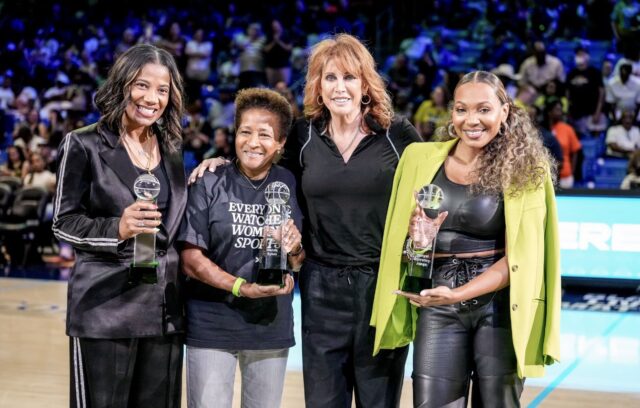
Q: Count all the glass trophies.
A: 3